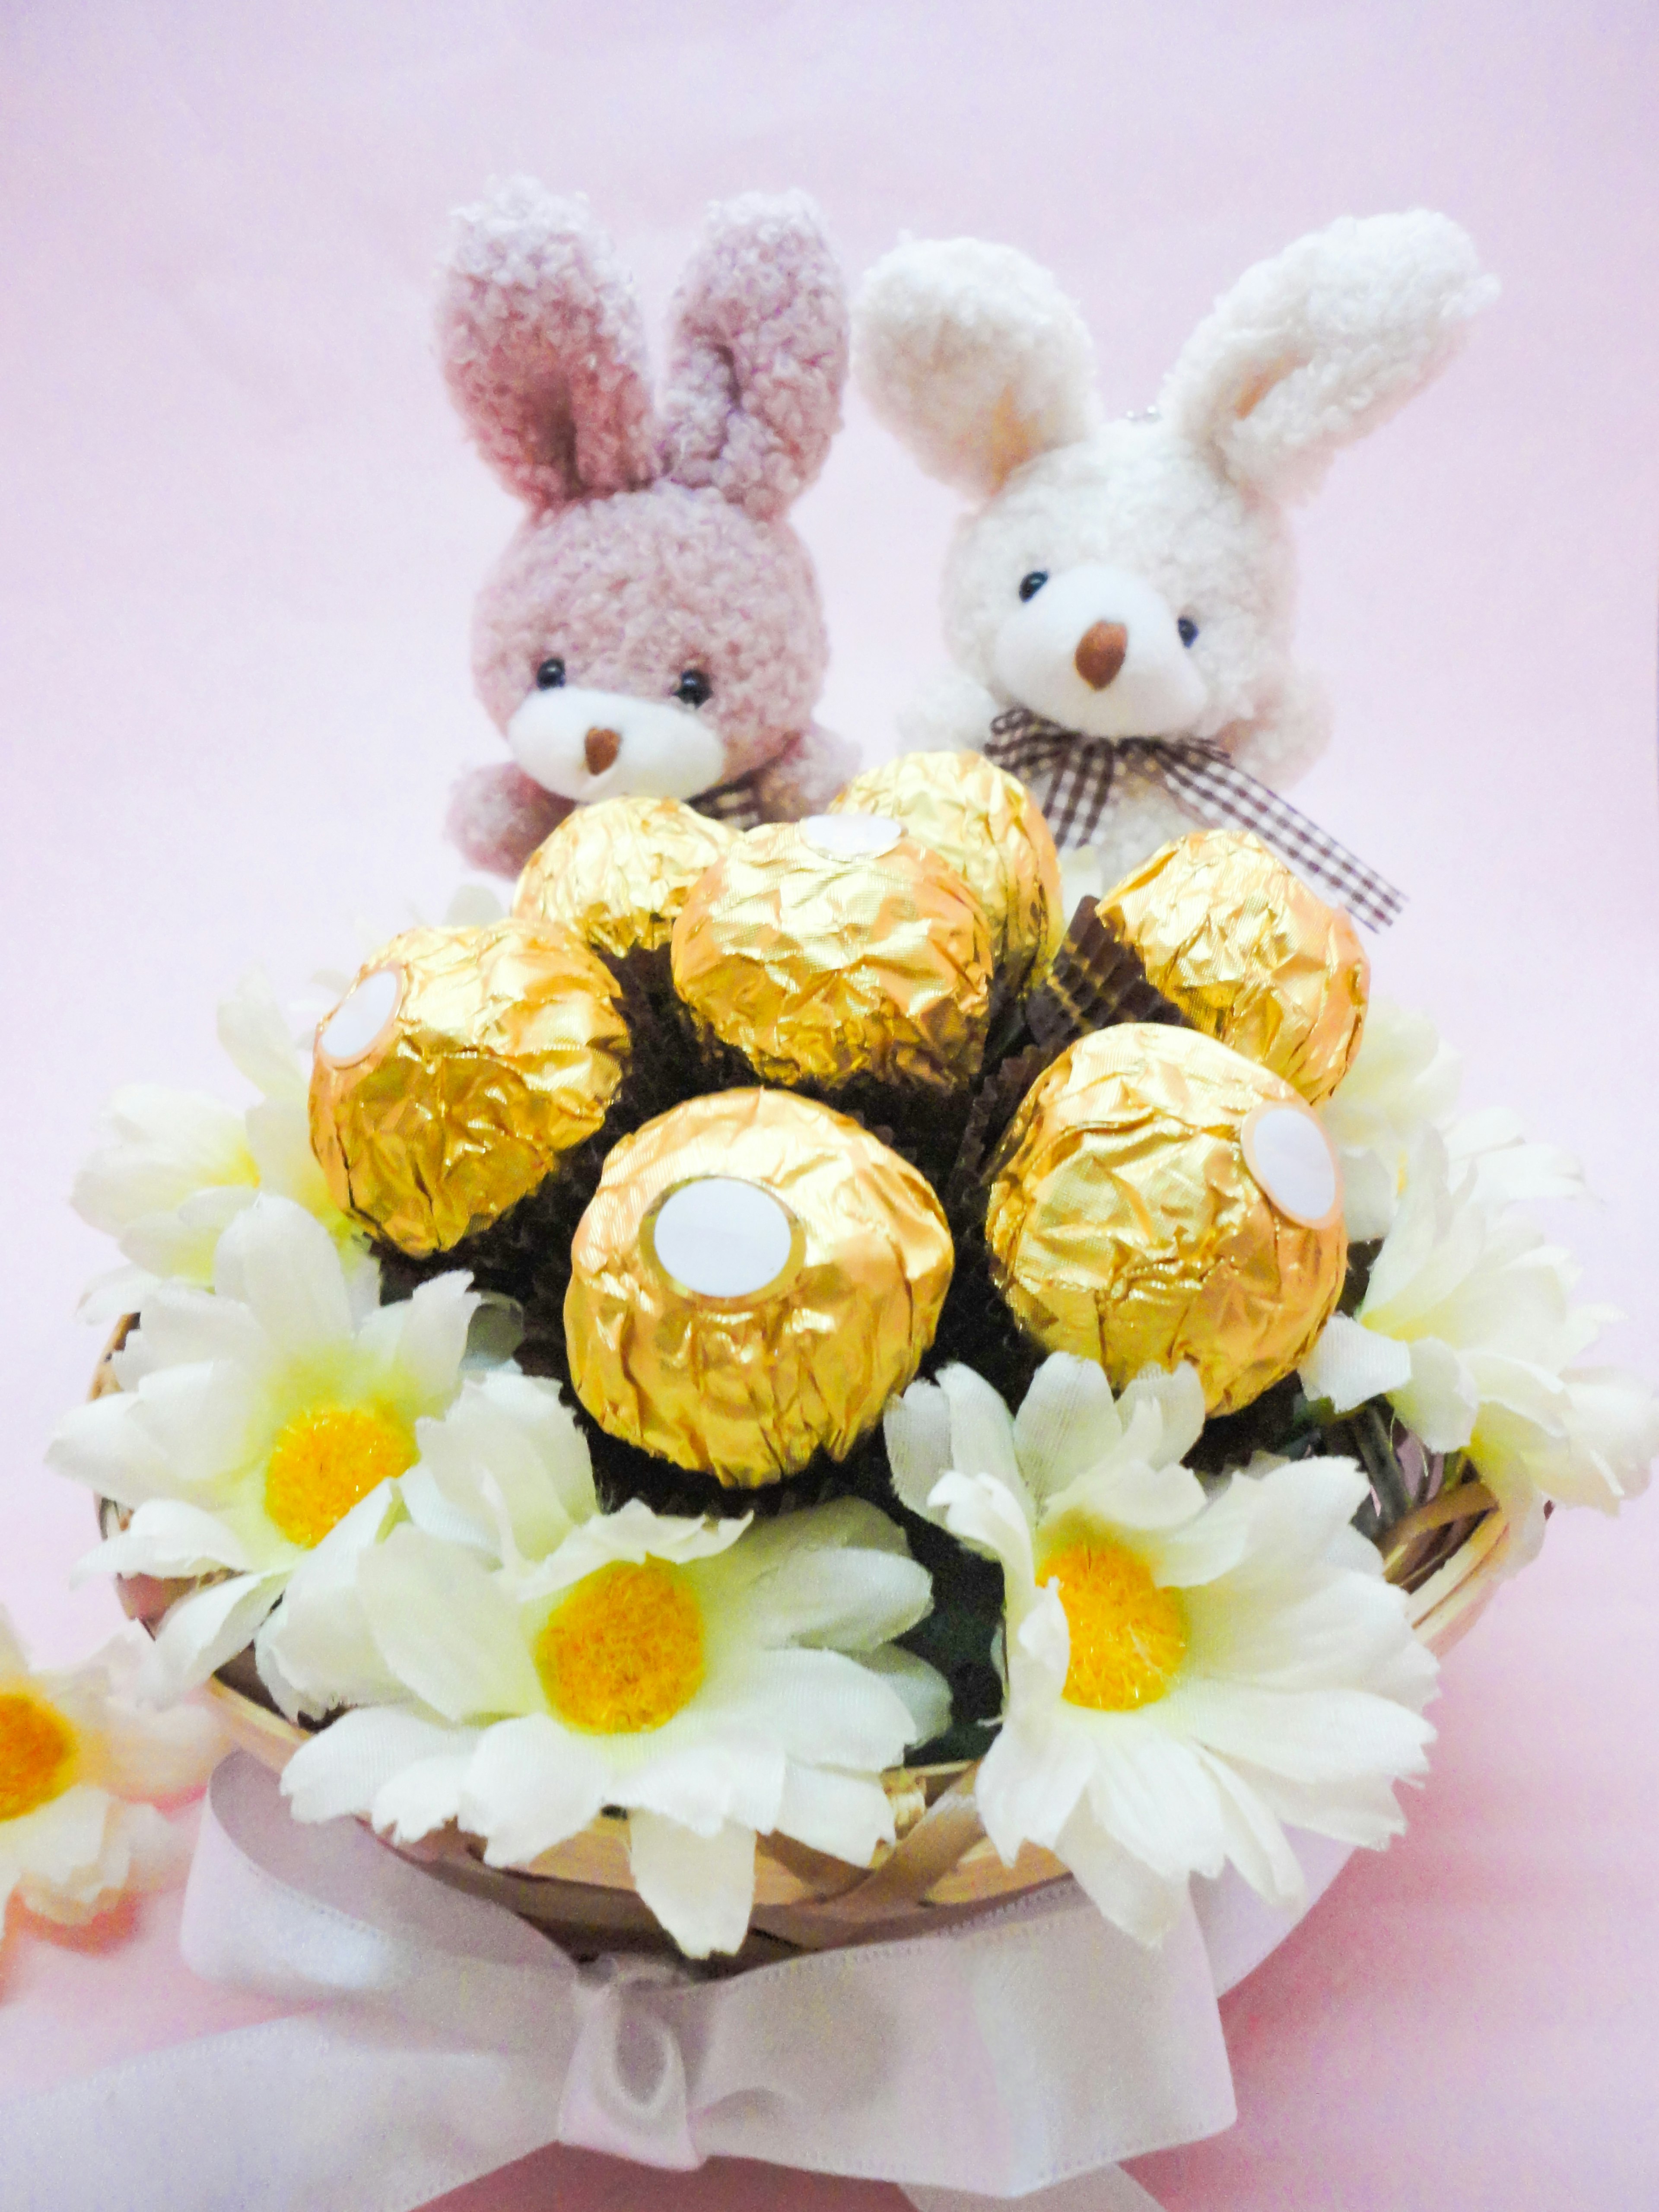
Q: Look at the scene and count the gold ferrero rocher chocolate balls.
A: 7